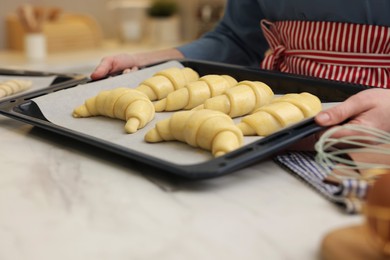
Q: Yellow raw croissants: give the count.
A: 6